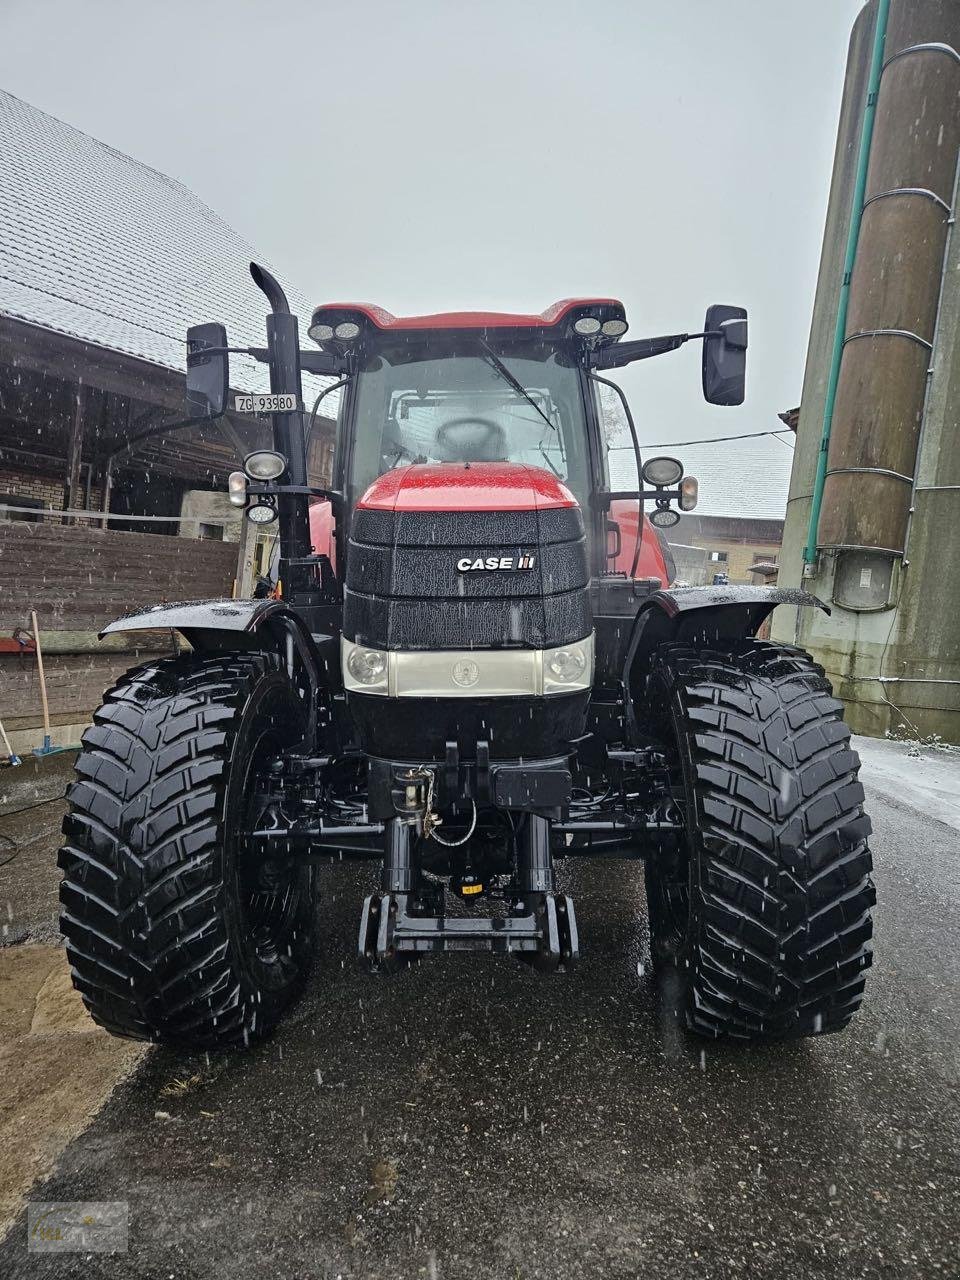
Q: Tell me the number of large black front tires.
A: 2